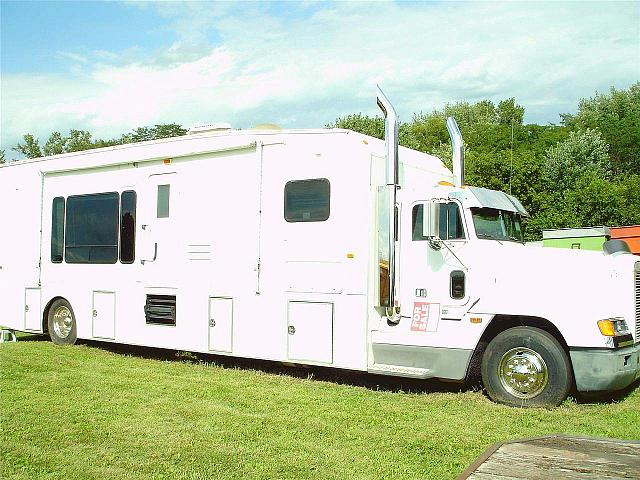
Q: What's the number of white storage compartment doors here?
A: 4